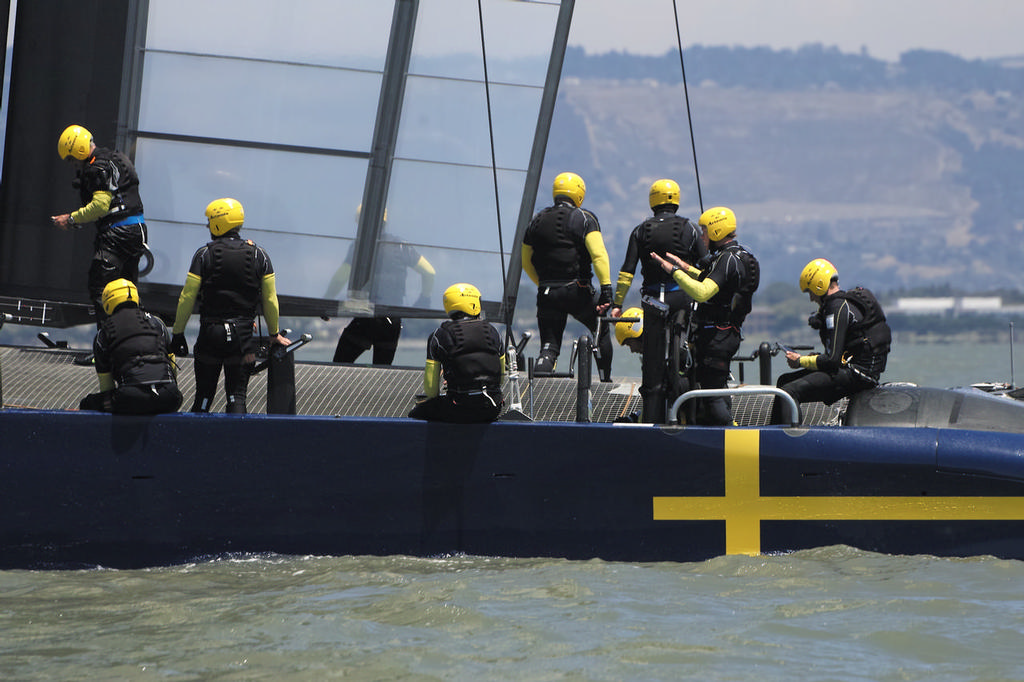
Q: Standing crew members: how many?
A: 6